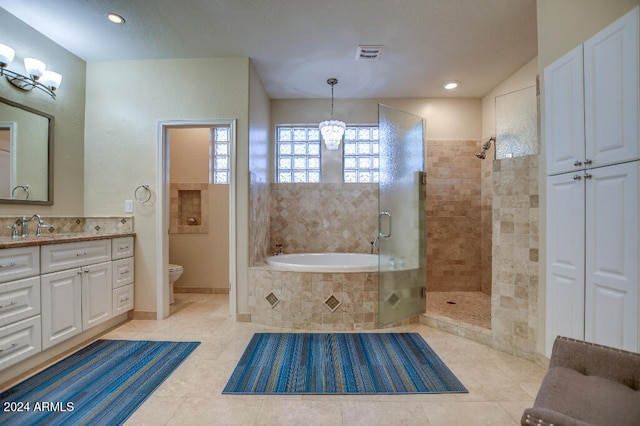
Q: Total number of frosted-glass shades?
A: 3